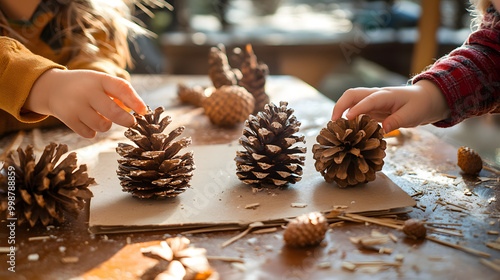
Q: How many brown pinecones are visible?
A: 12